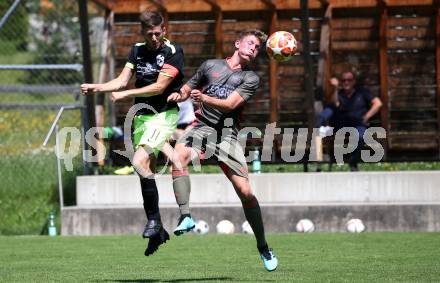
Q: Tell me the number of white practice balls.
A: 5